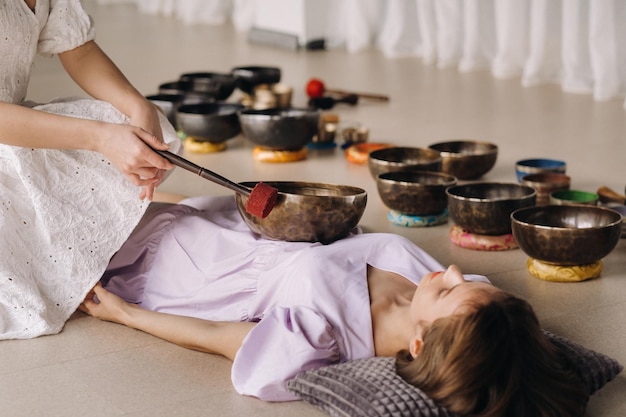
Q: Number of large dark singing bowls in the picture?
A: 12